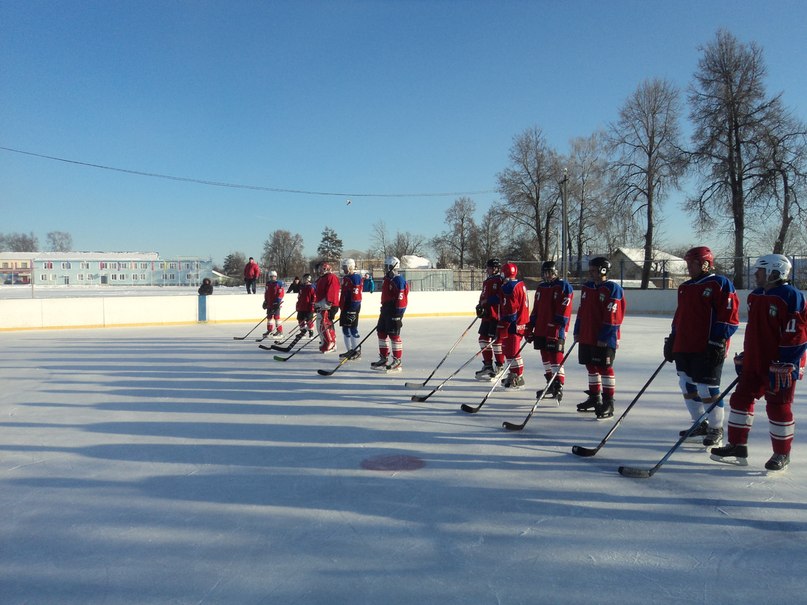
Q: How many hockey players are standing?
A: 11